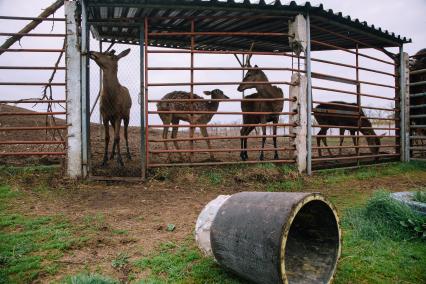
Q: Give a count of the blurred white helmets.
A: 0